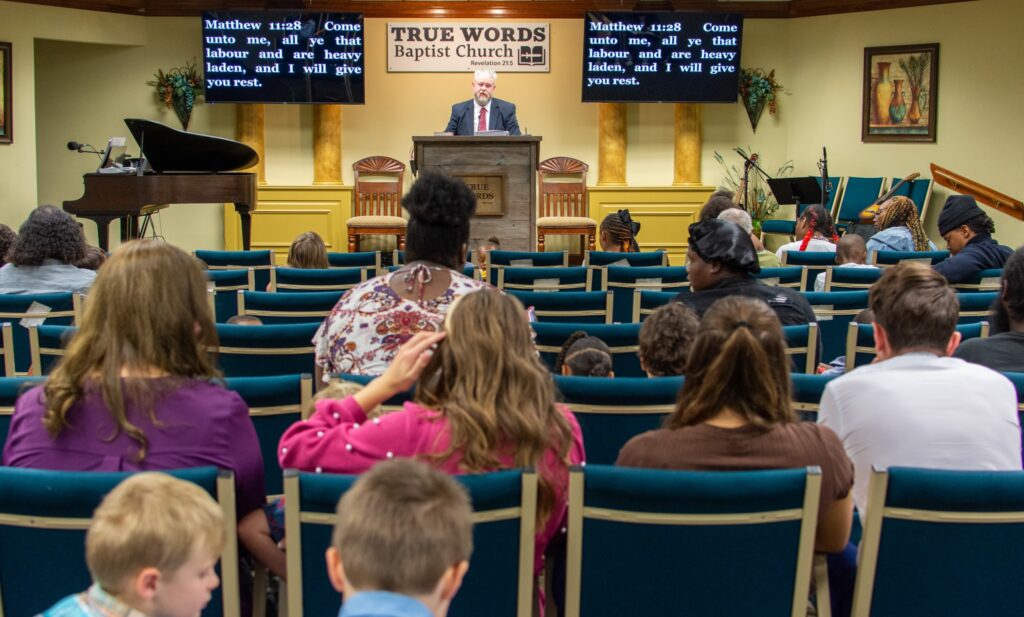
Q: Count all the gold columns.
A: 4